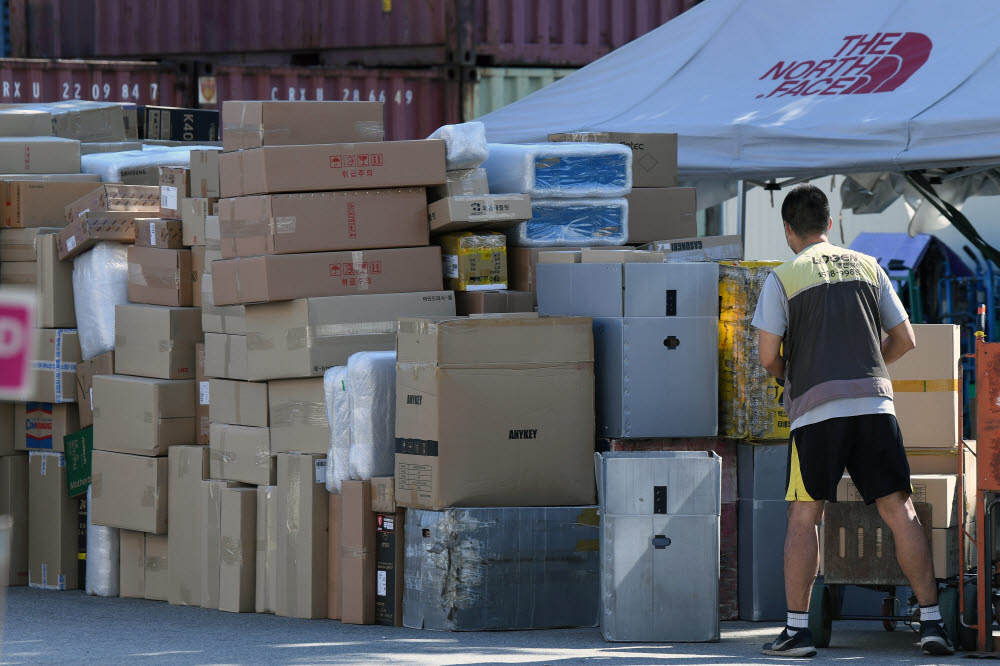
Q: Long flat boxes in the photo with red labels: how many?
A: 3